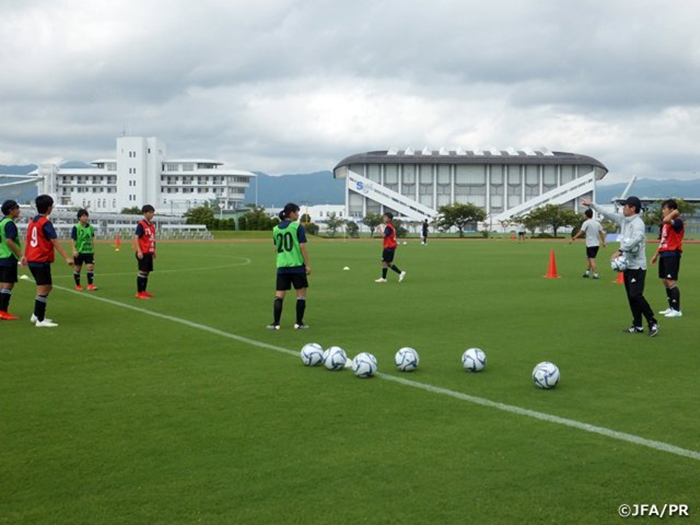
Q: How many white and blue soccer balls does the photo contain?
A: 7